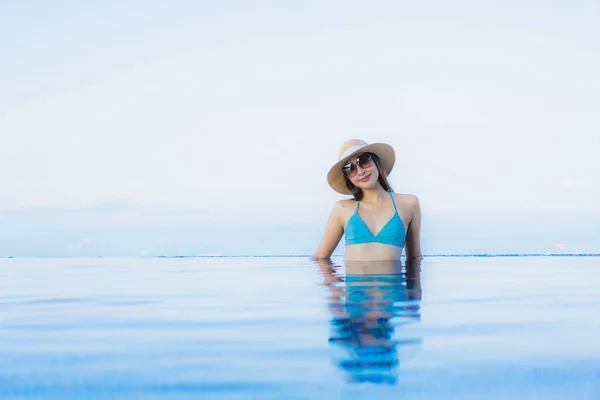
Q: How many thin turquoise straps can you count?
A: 2